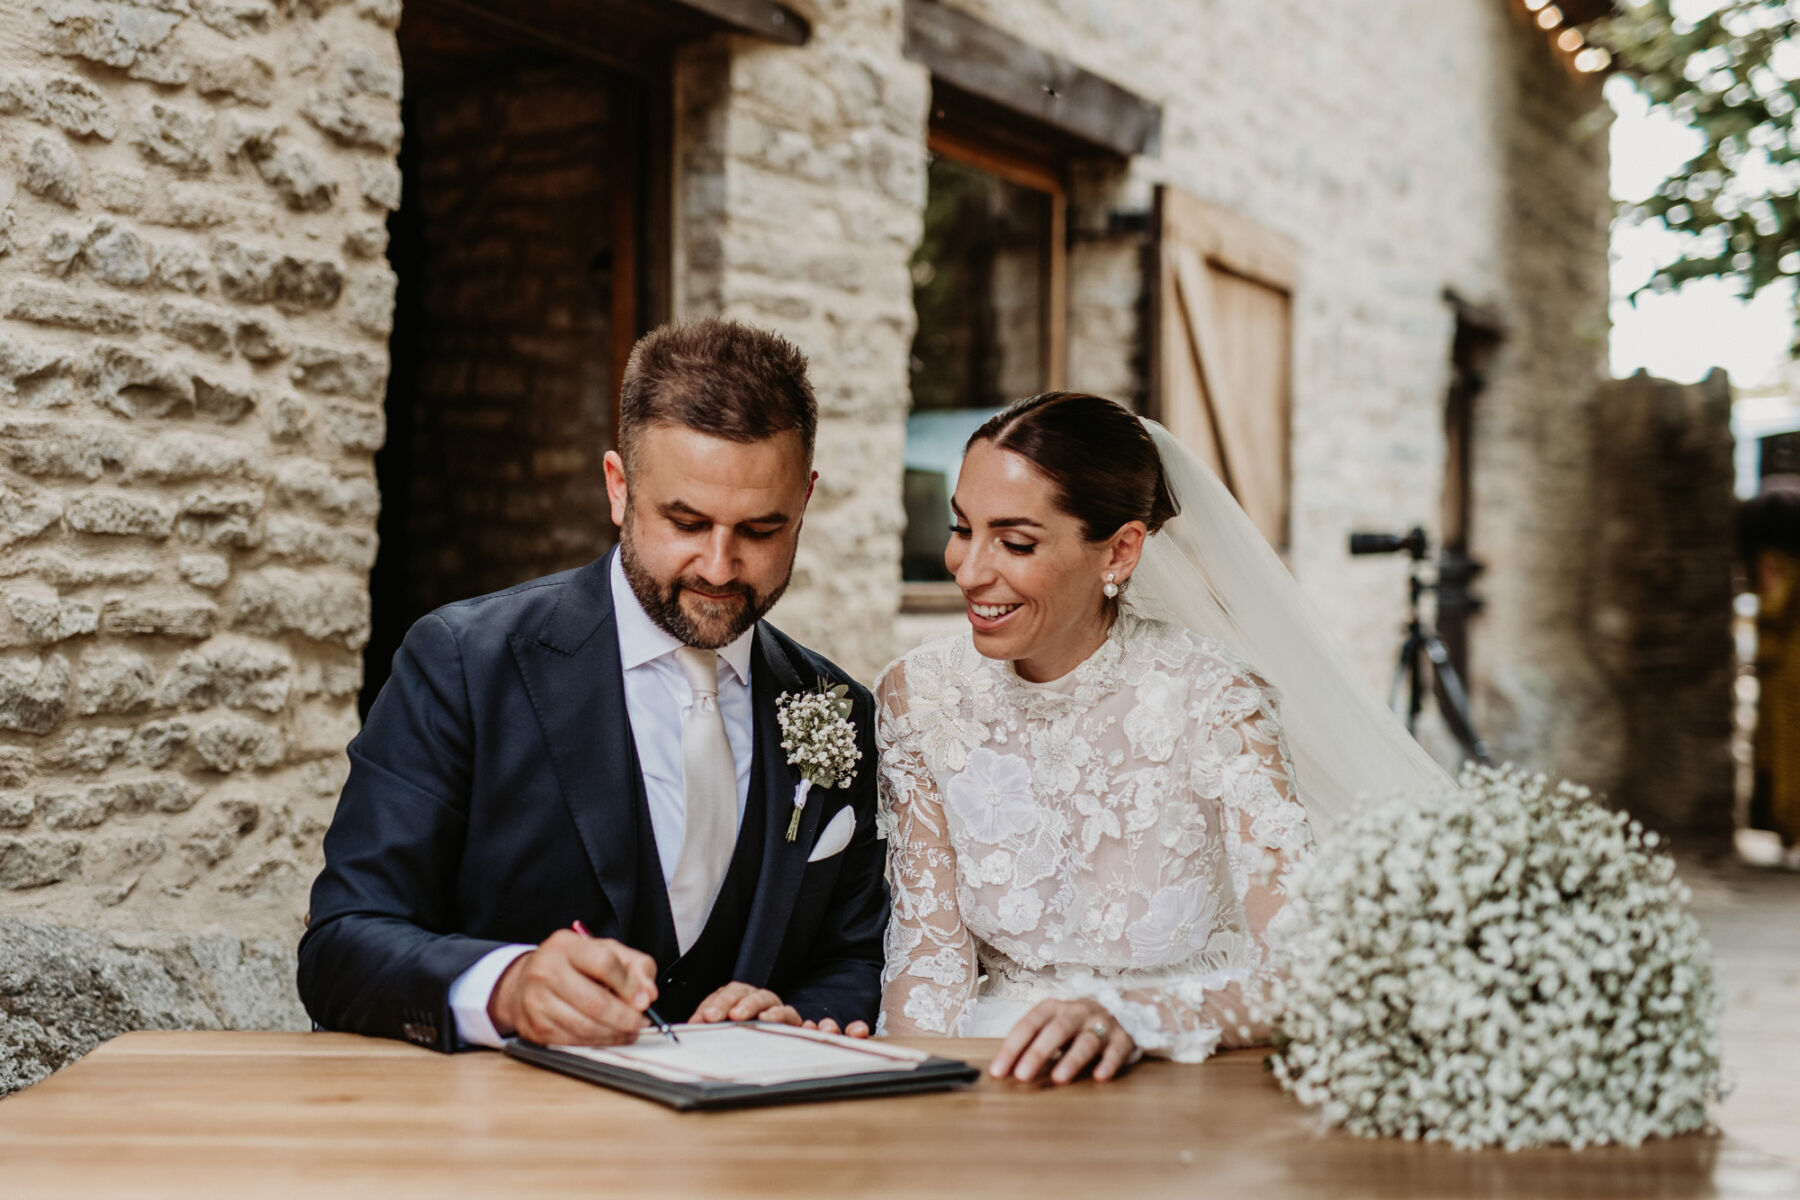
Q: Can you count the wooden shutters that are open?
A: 1